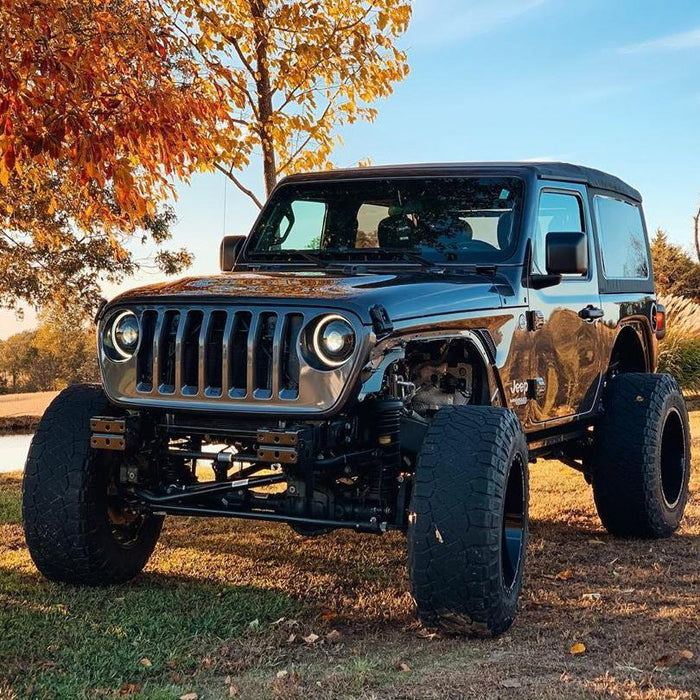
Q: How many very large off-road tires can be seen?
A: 3